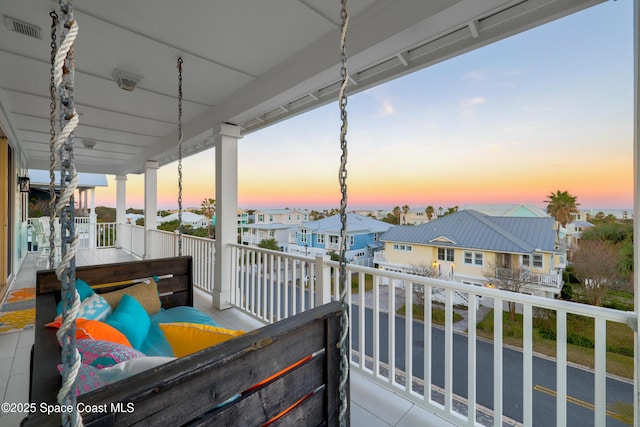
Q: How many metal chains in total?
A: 4